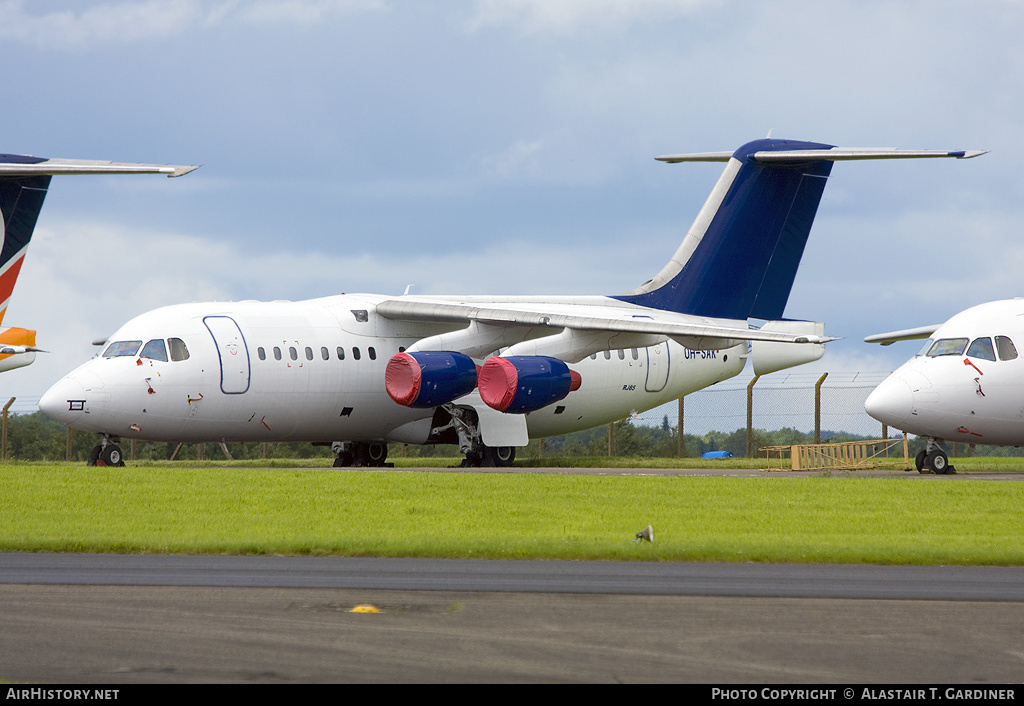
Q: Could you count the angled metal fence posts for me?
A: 3